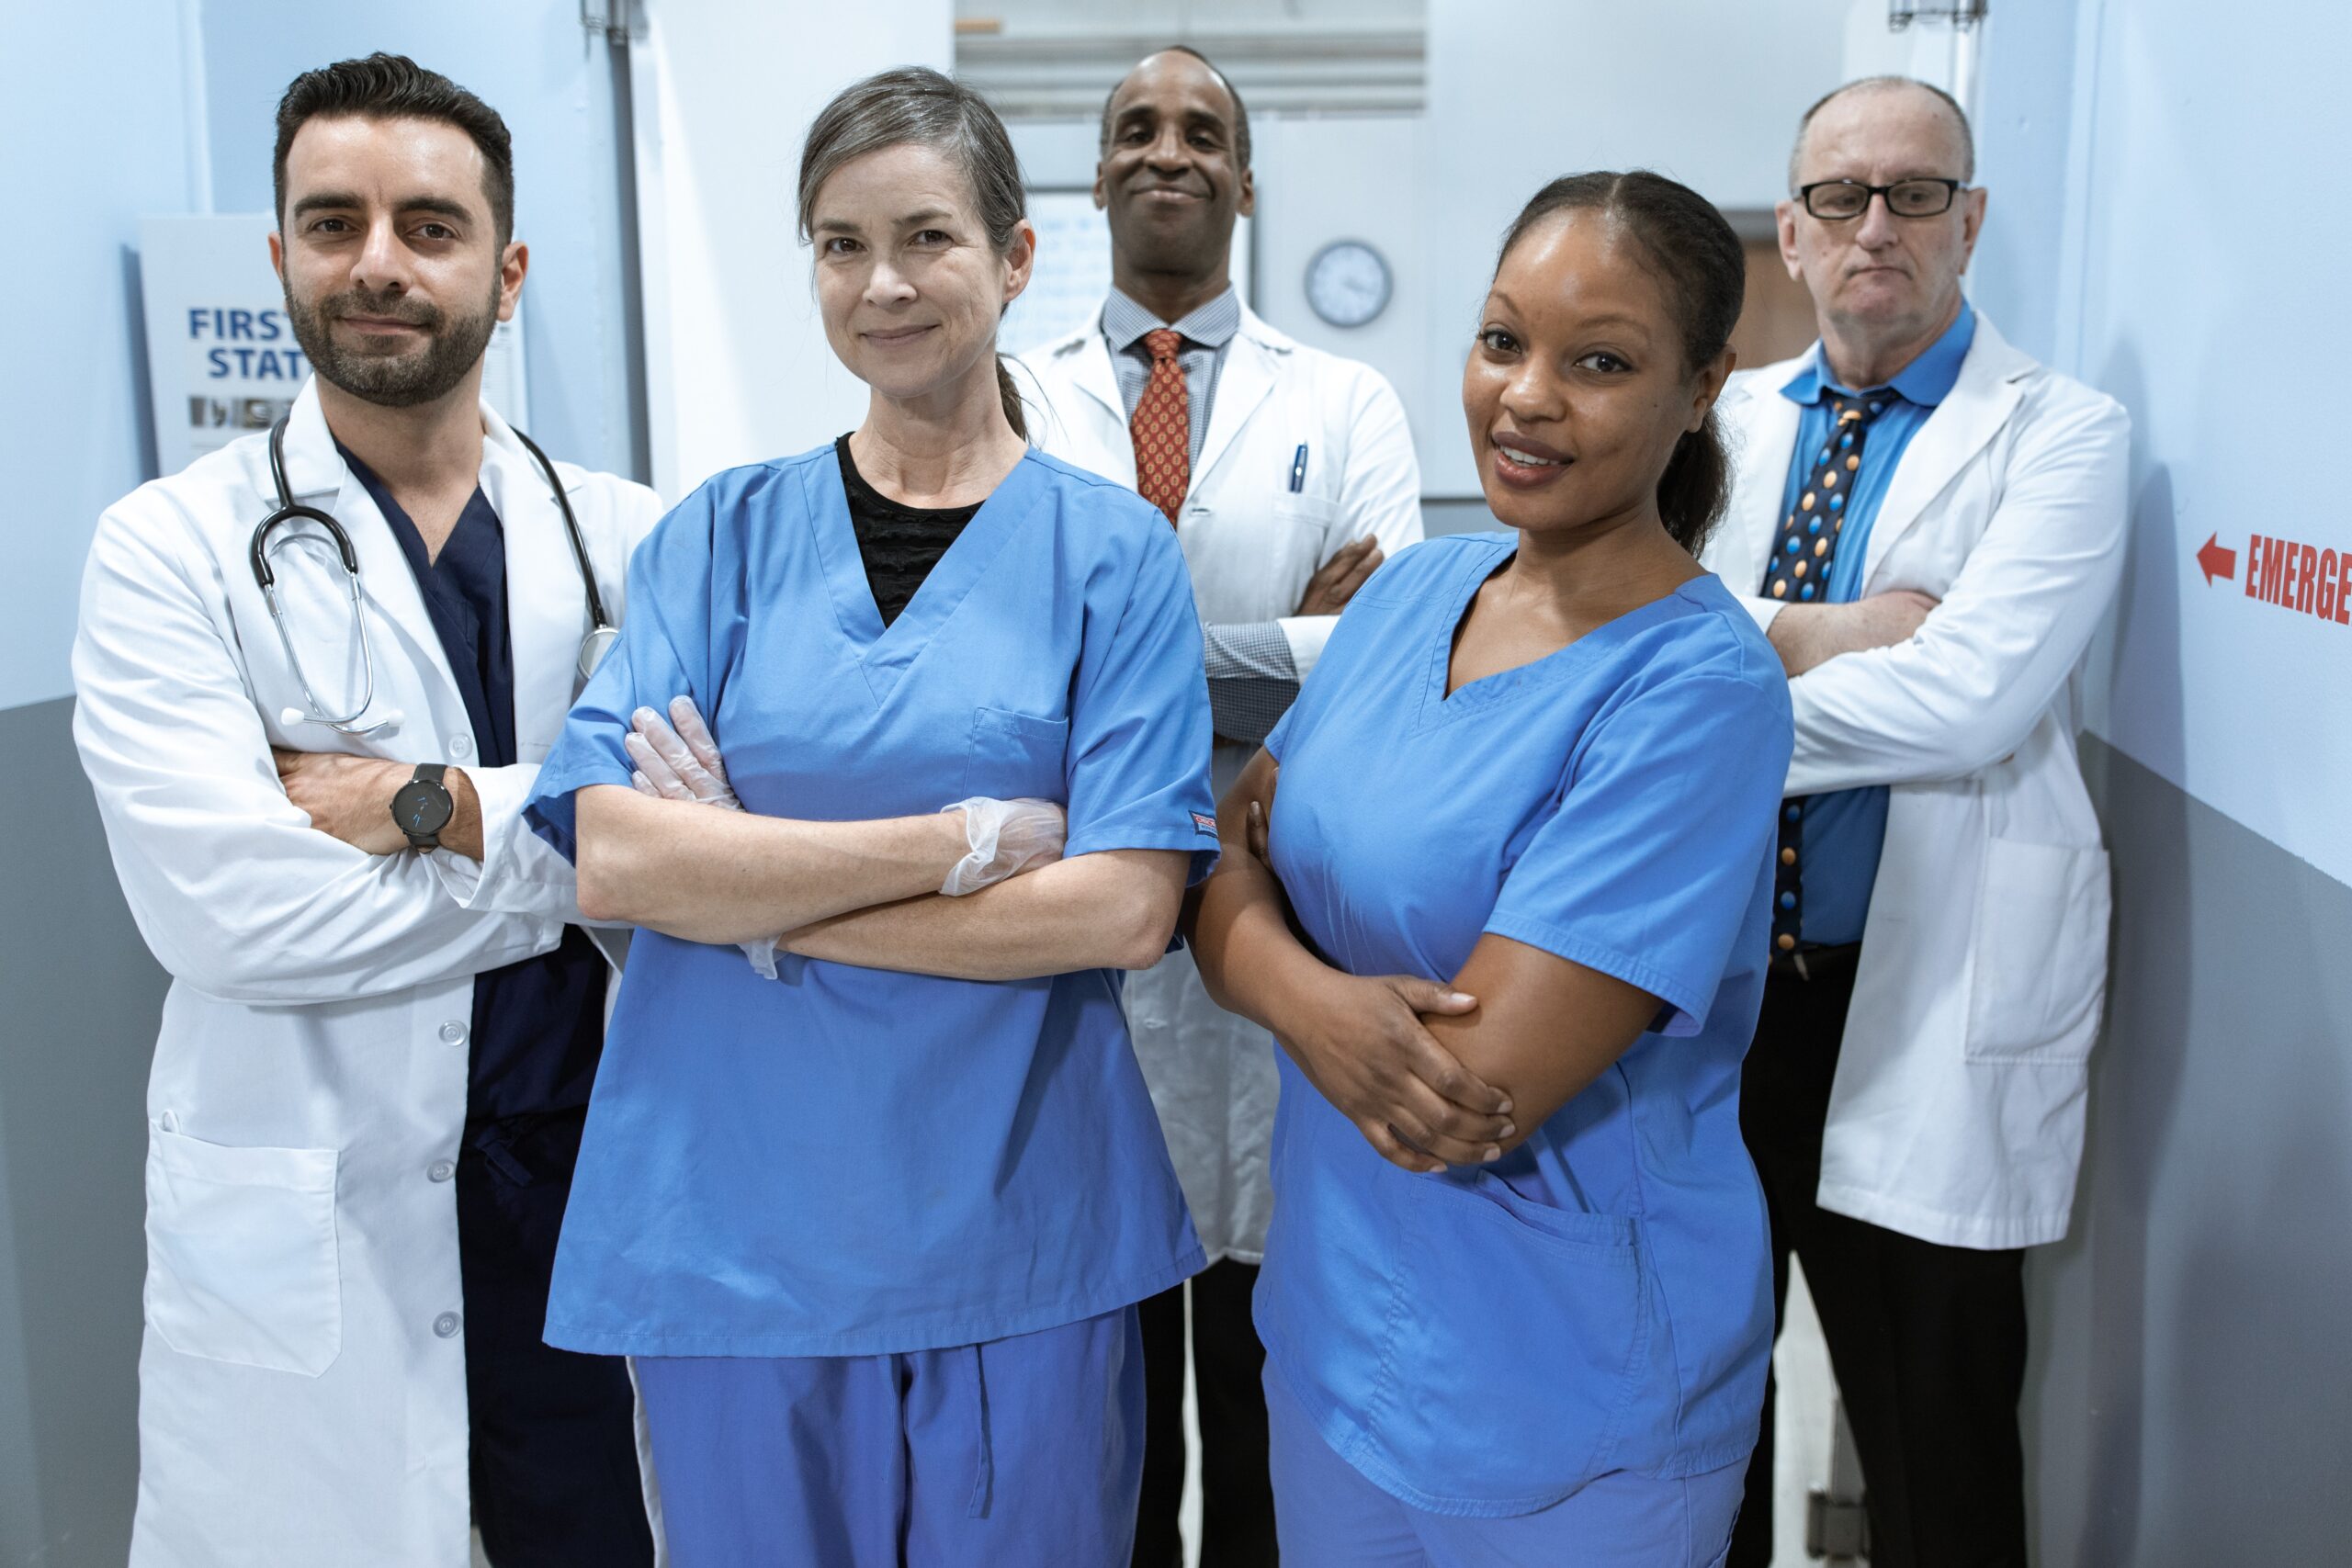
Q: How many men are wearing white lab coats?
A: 3